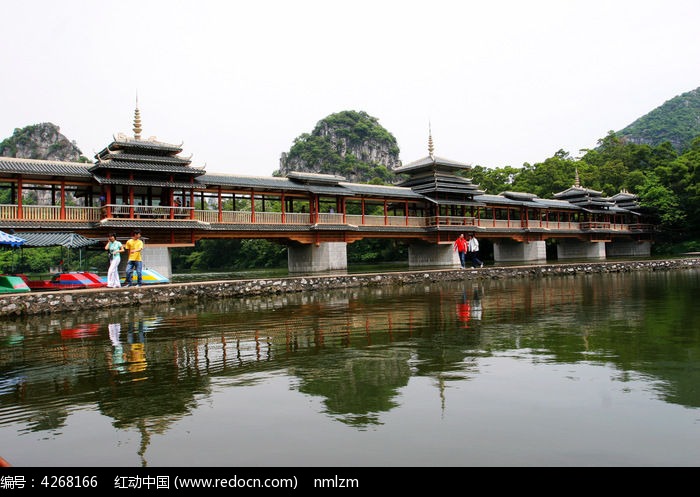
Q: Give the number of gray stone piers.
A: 6